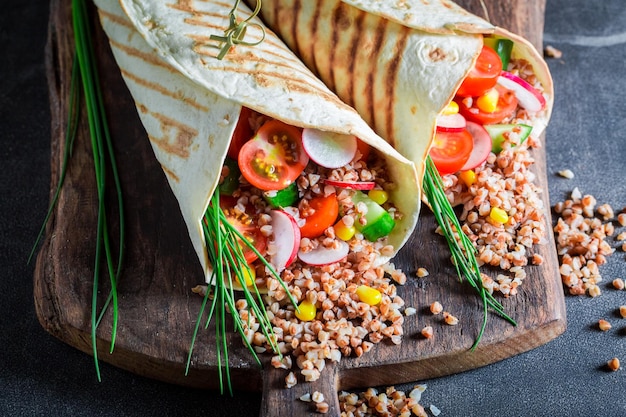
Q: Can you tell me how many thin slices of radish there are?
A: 7